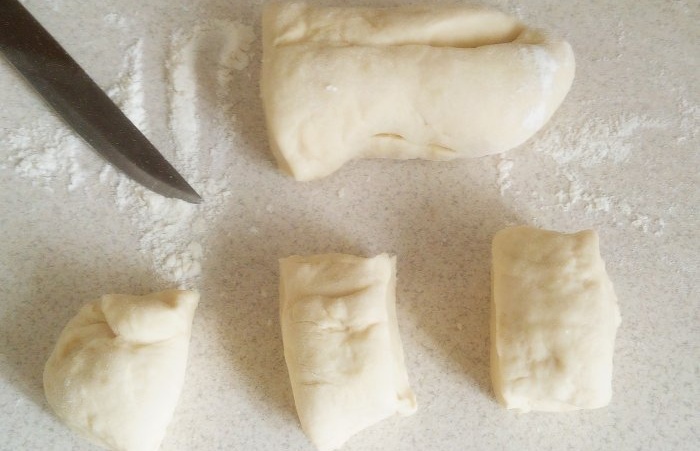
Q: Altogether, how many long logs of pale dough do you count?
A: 1